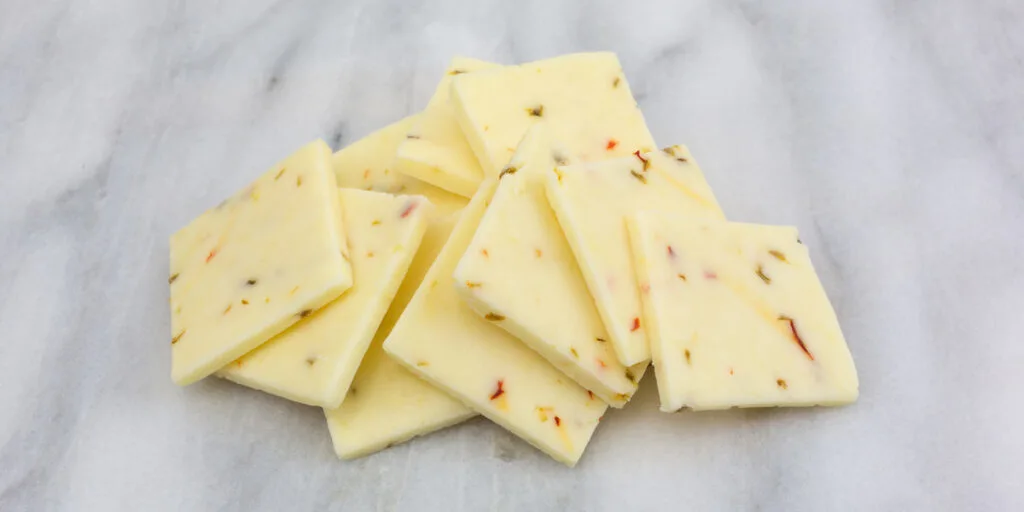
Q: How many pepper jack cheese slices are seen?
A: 10